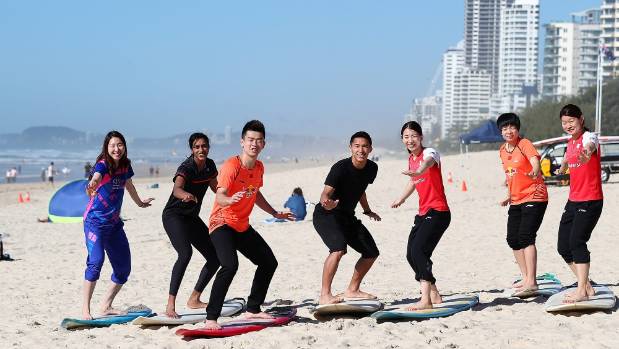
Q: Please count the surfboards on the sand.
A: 7